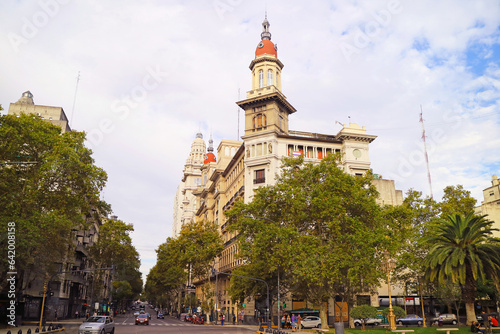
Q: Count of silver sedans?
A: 1